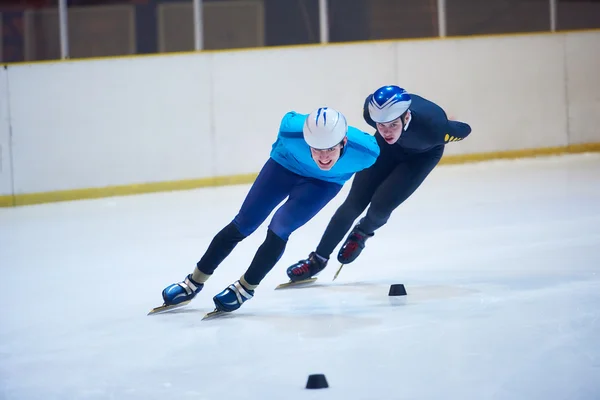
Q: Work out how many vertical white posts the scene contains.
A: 5